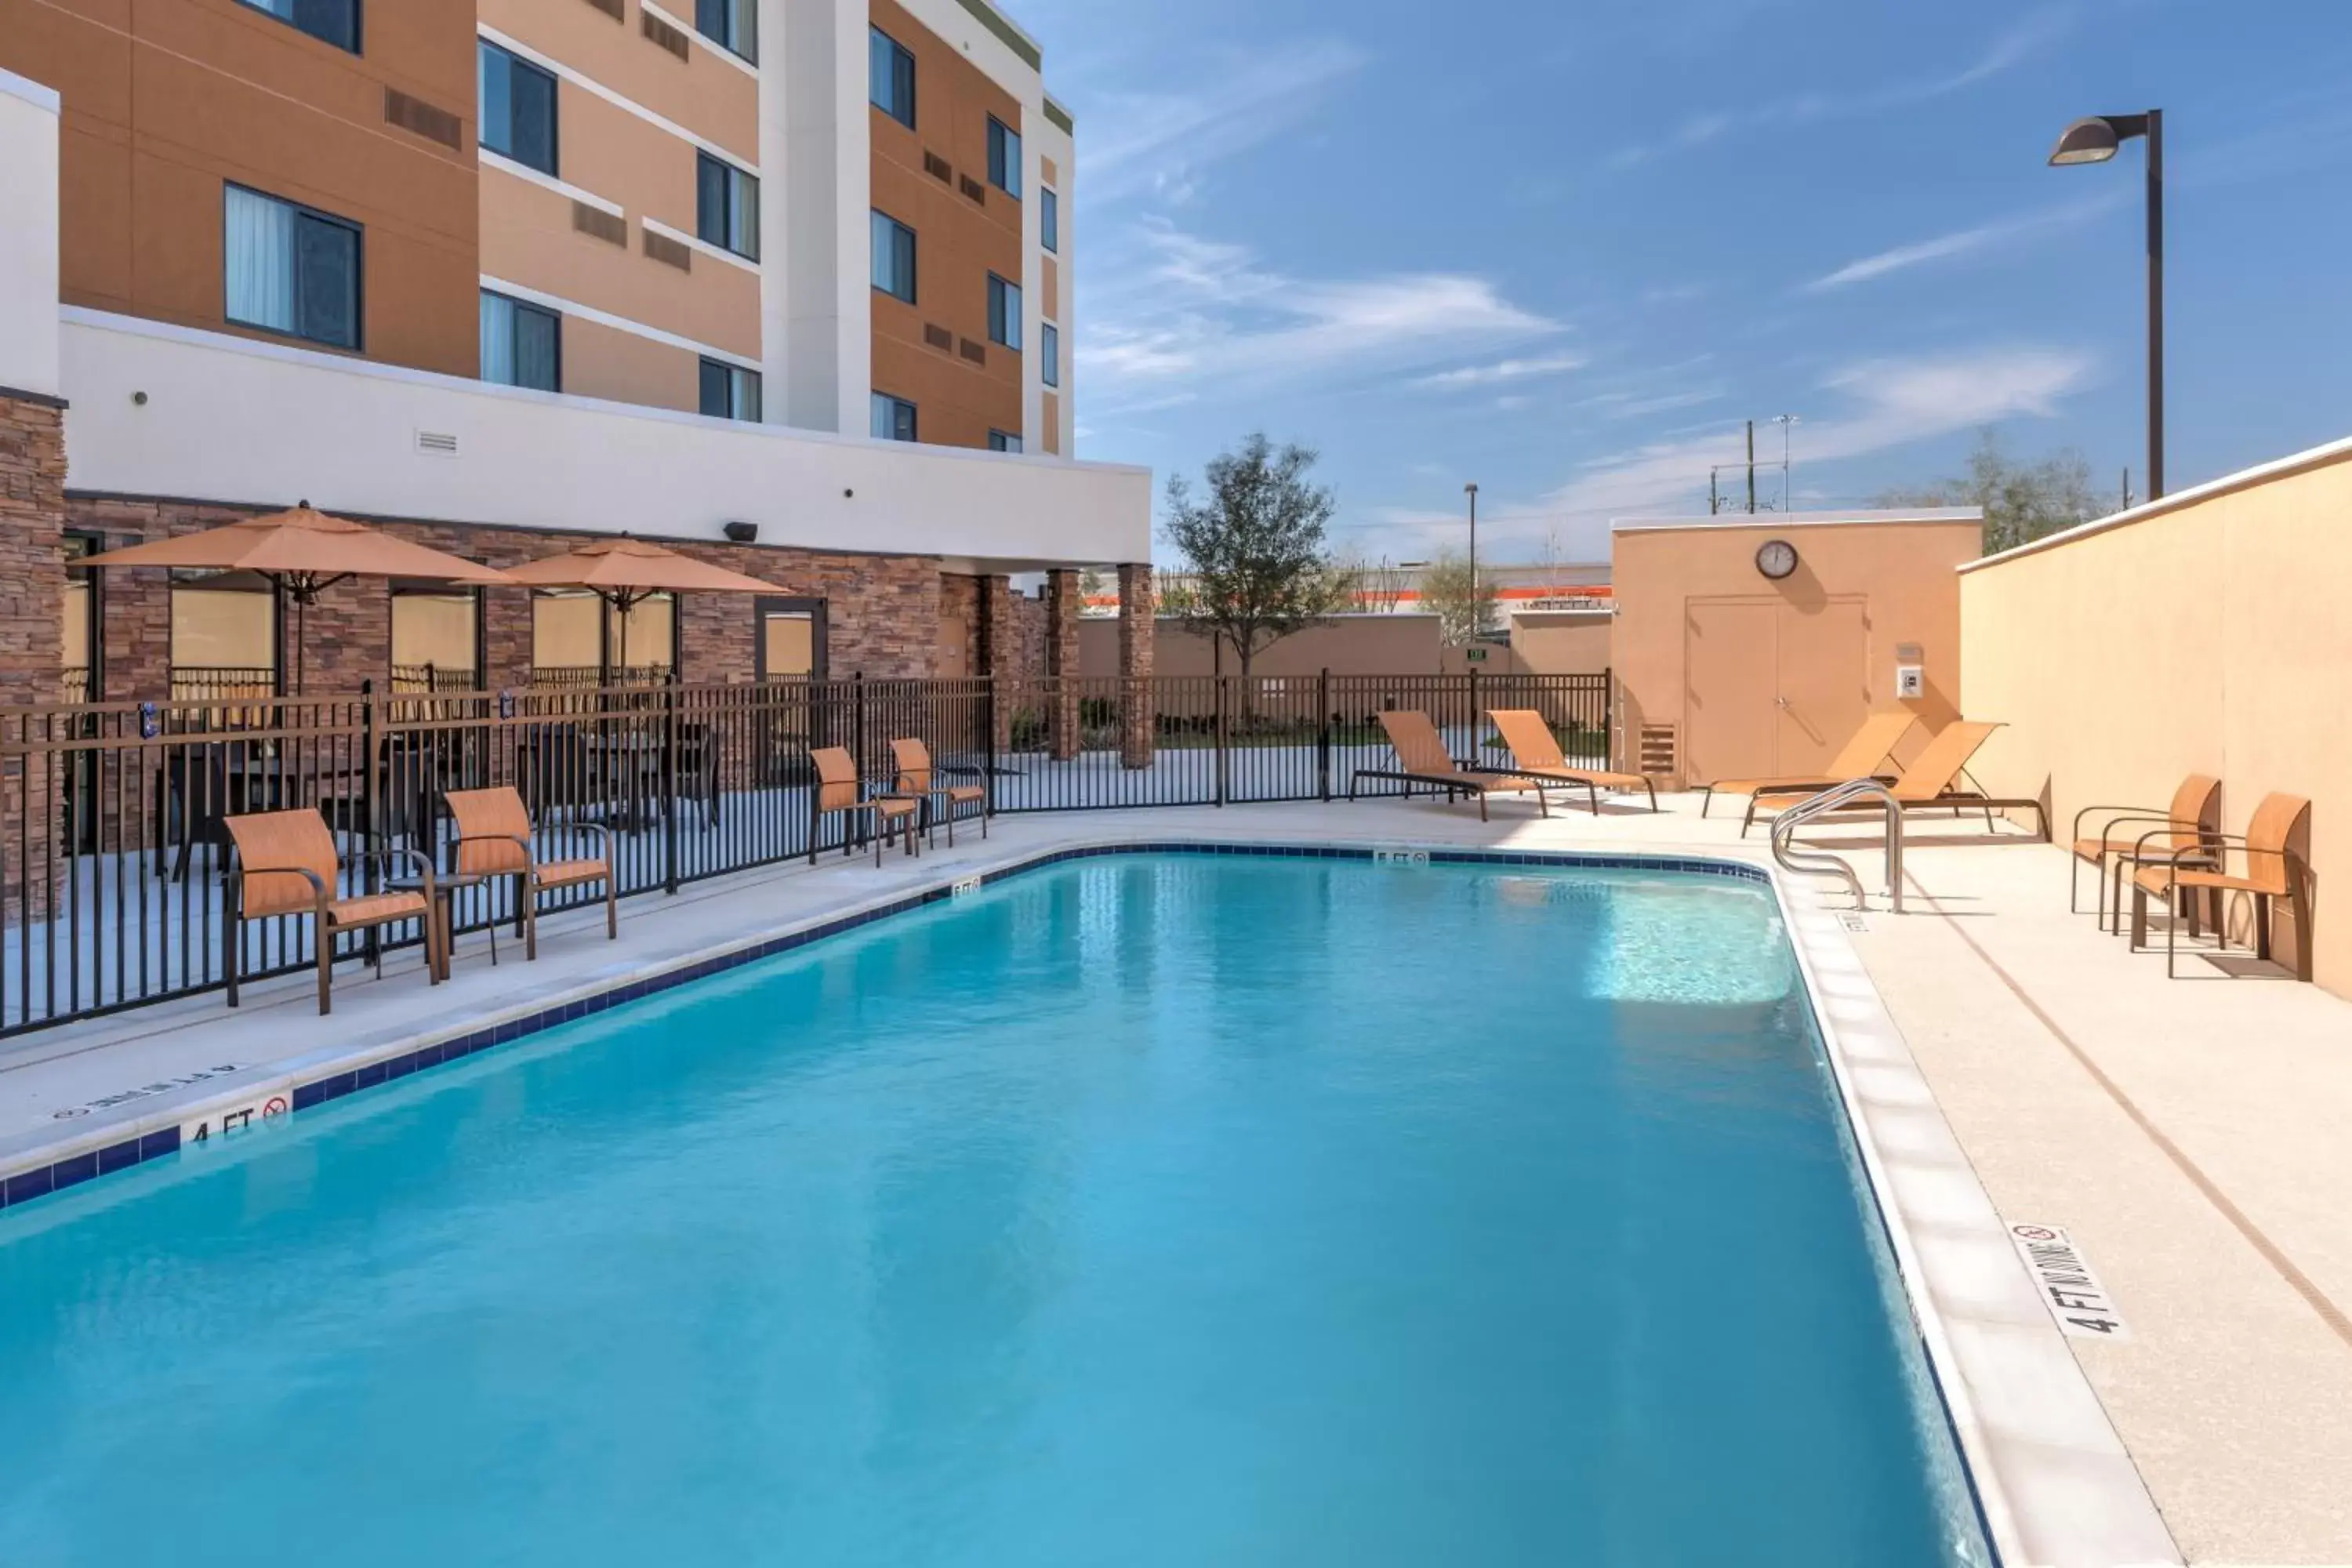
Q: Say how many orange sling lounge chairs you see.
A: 4